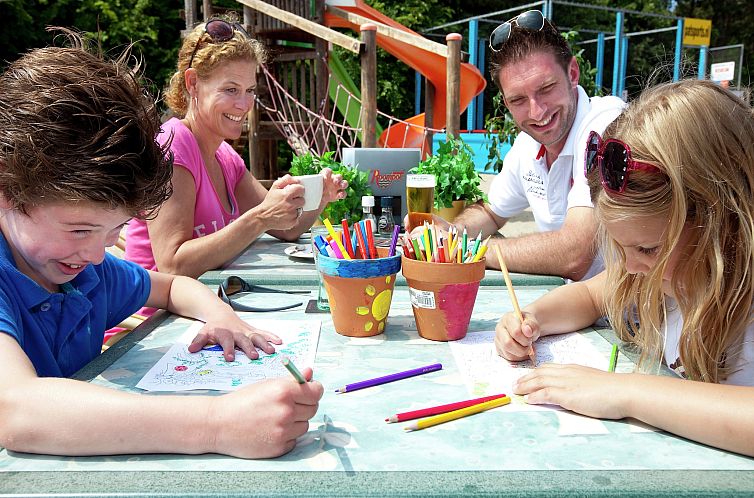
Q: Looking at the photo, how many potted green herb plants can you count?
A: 2